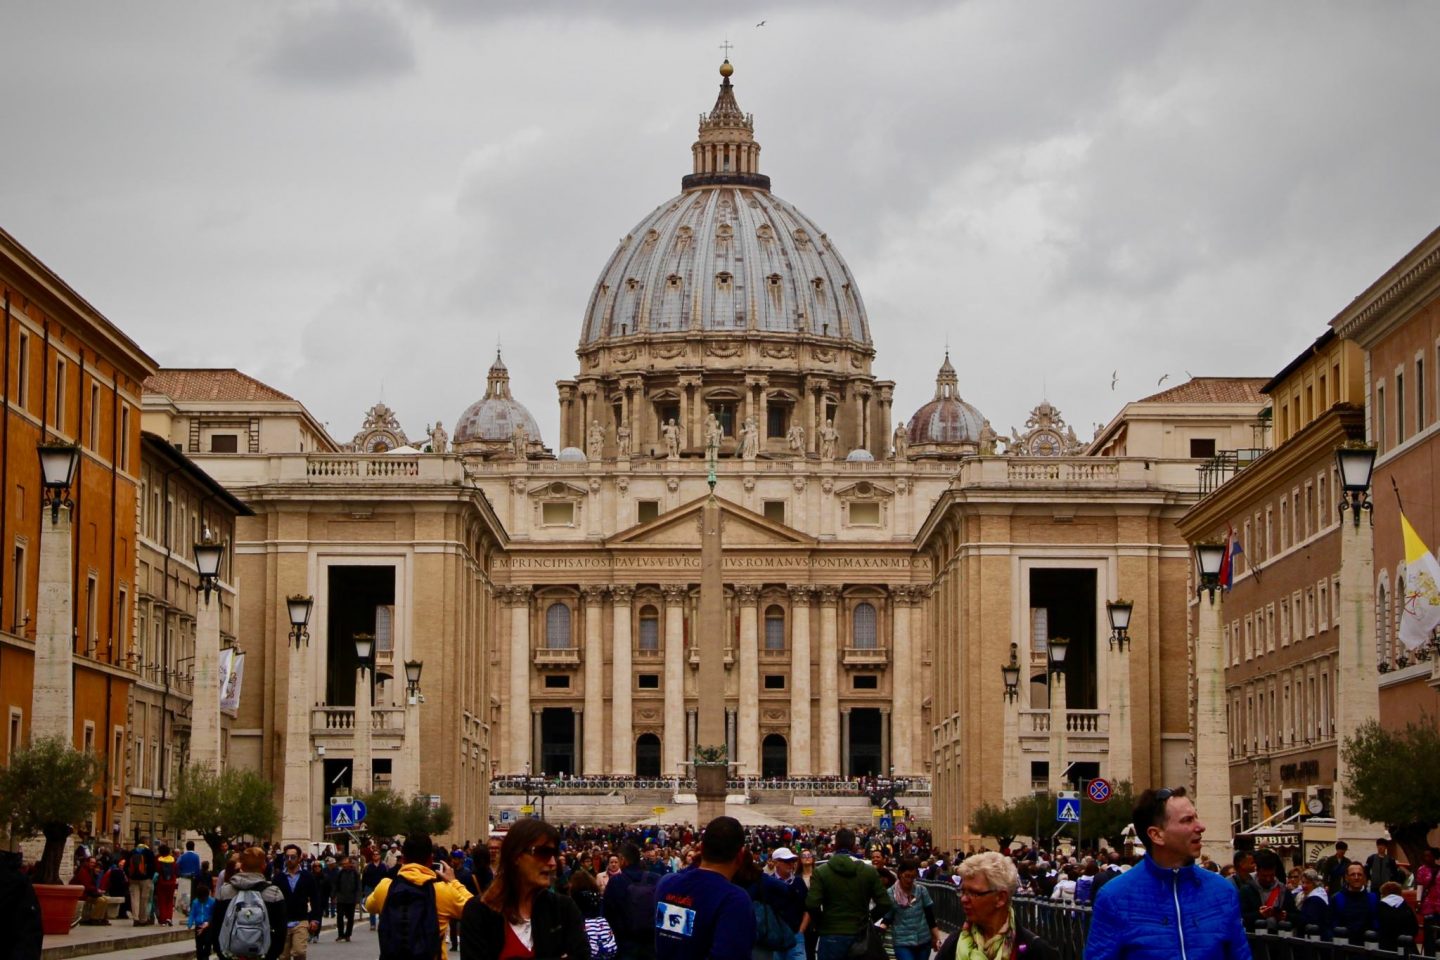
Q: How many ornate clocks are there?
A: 2